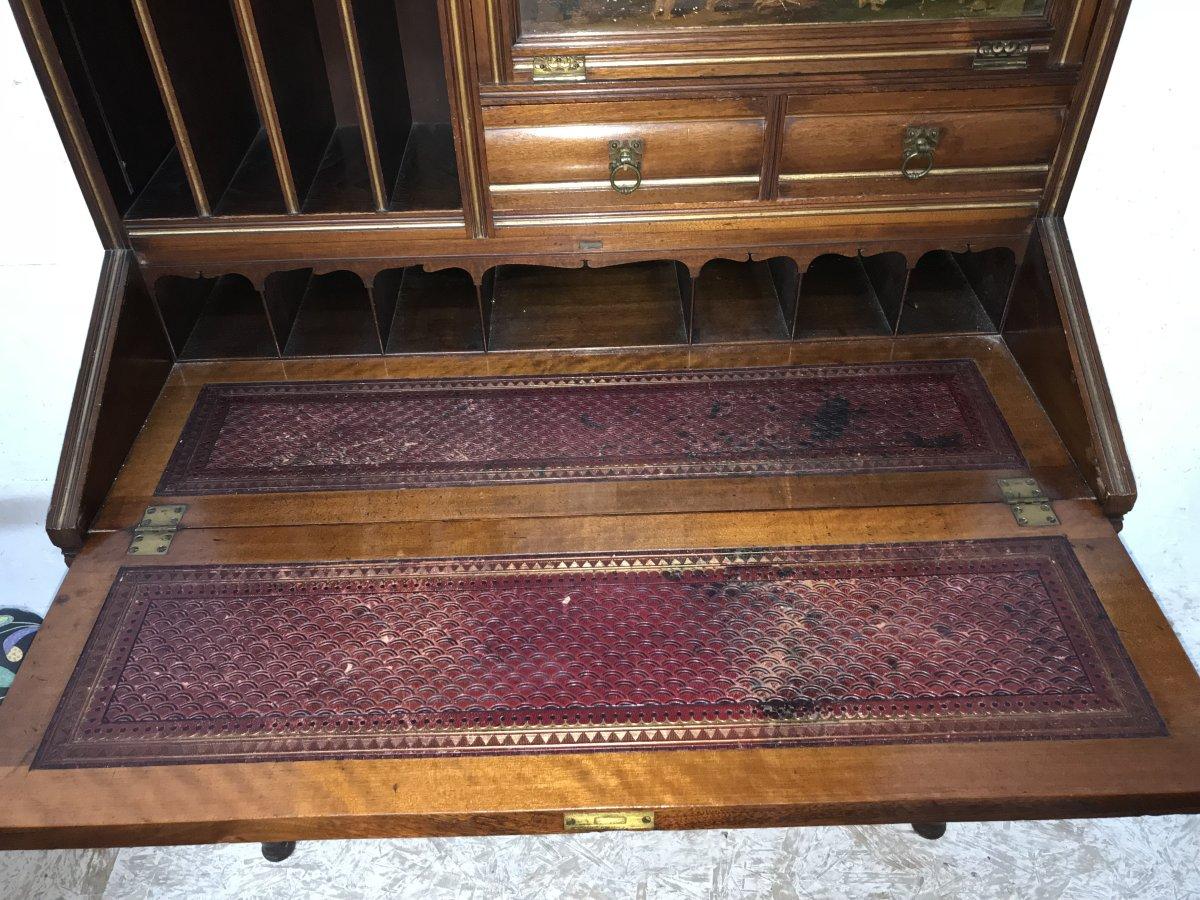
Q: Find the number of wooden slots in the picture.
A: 11